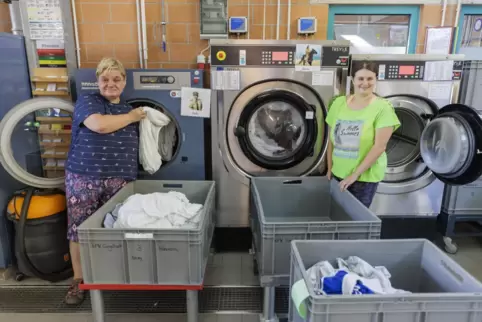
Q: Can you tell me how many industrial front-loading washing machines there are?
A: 3